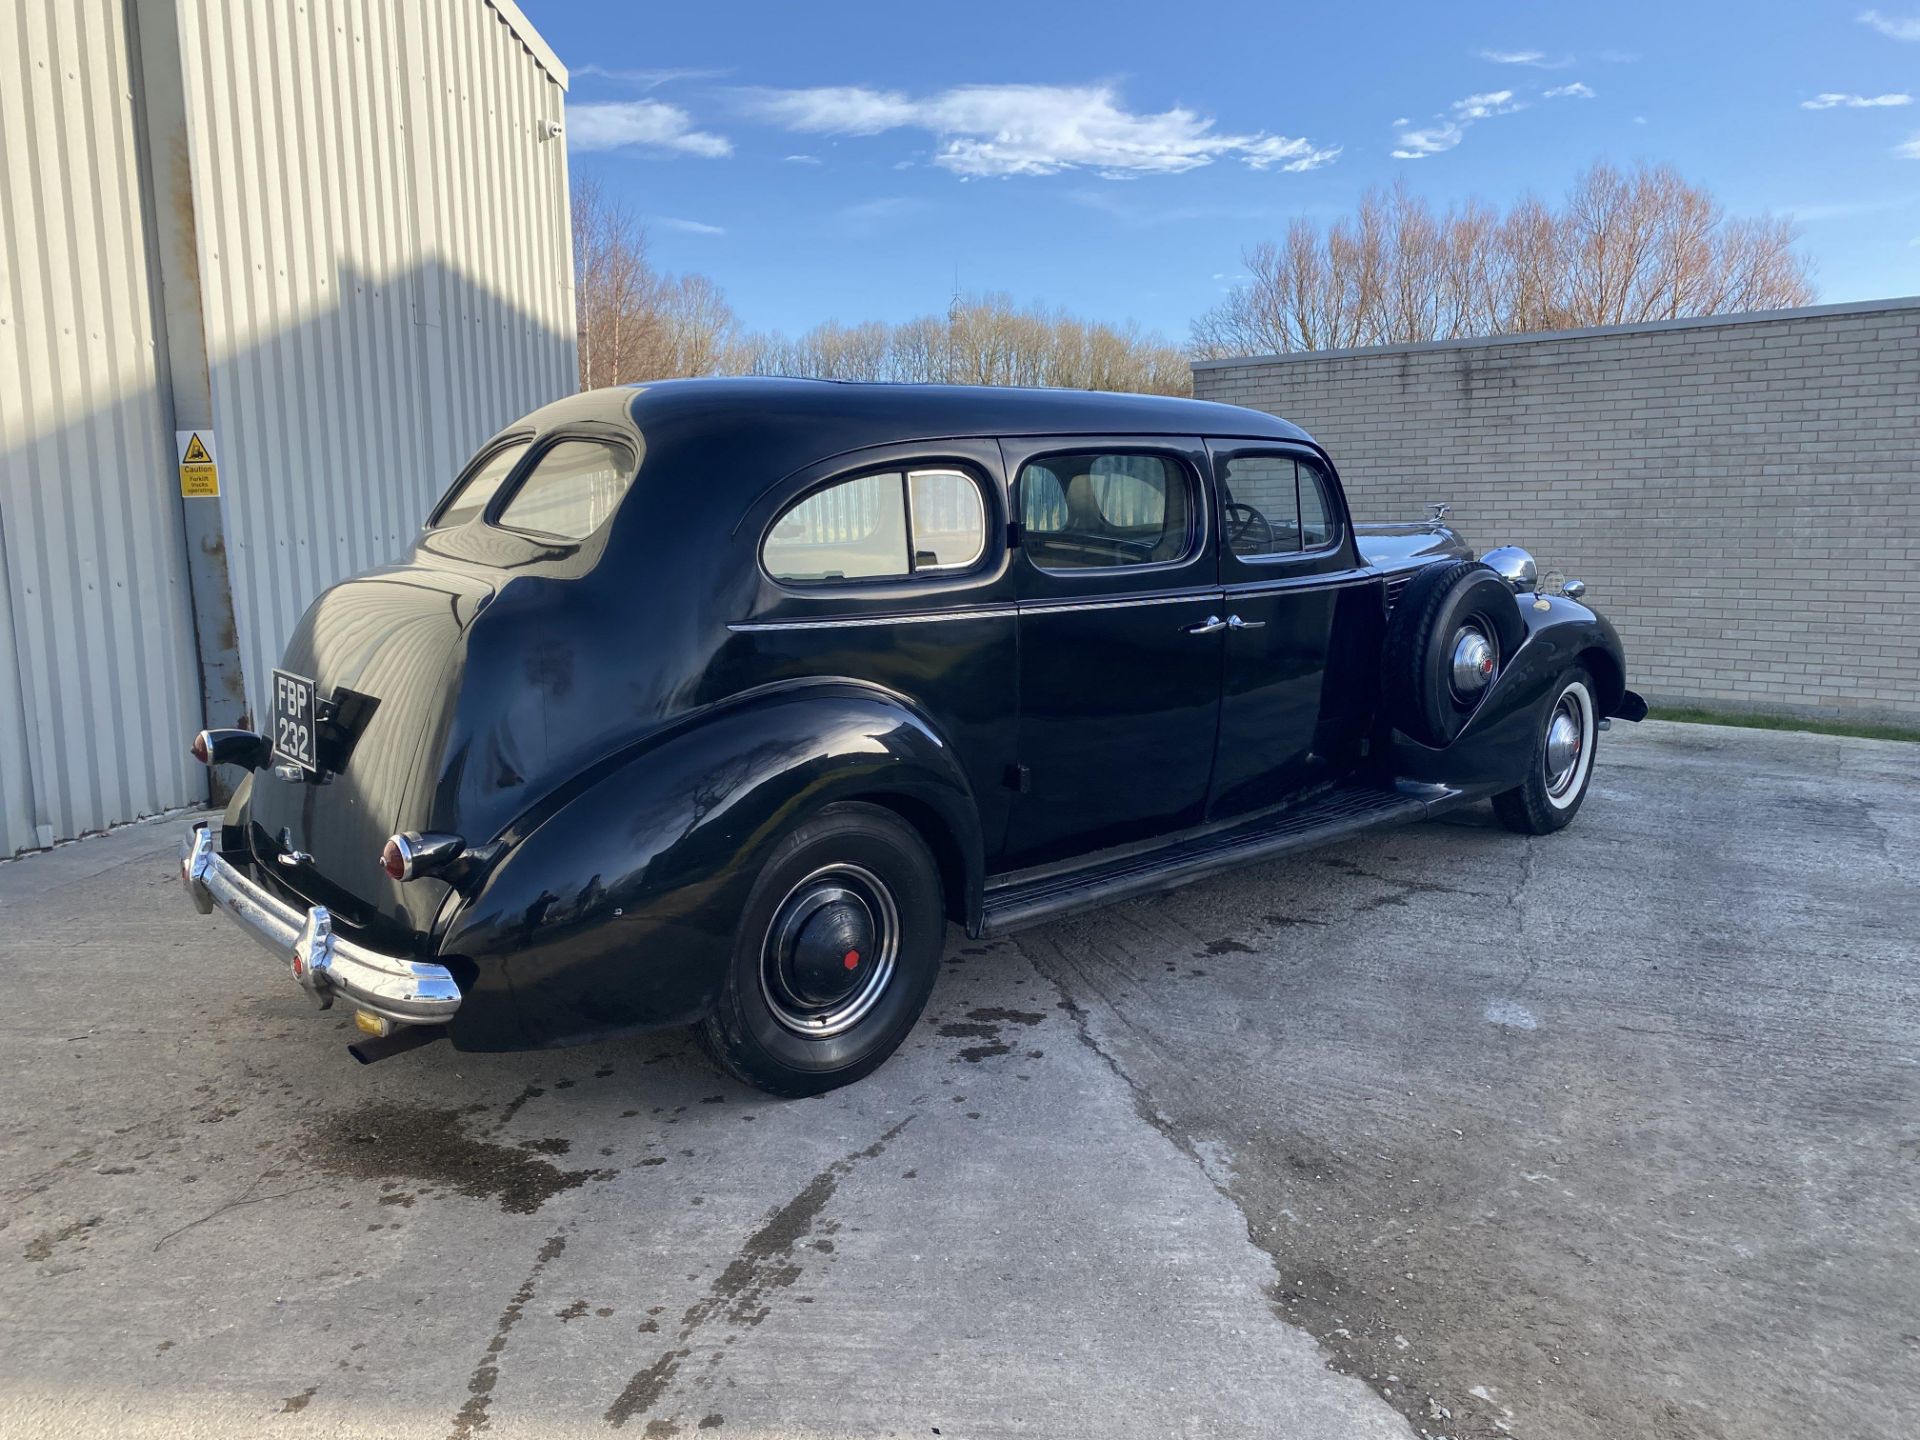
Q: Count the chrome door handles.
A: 2